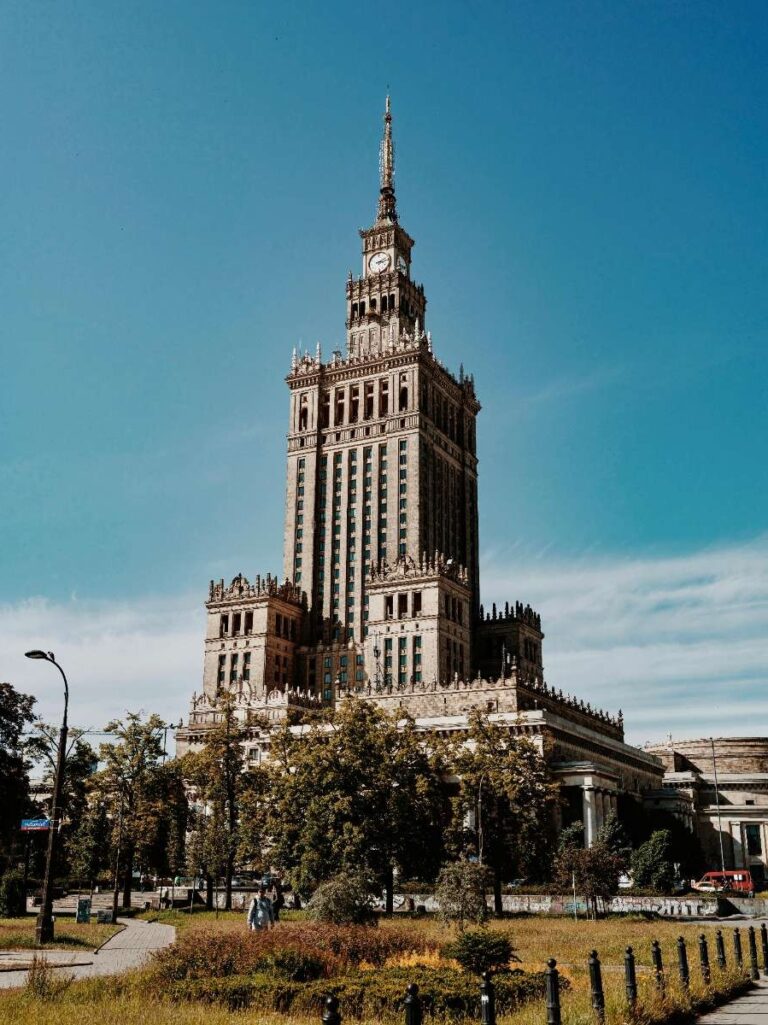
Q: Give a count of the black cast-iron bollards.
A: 13